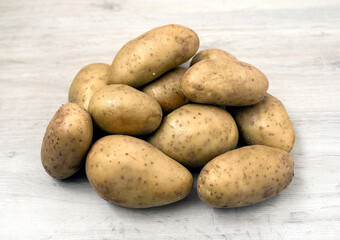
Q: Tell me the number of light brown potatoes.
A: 11